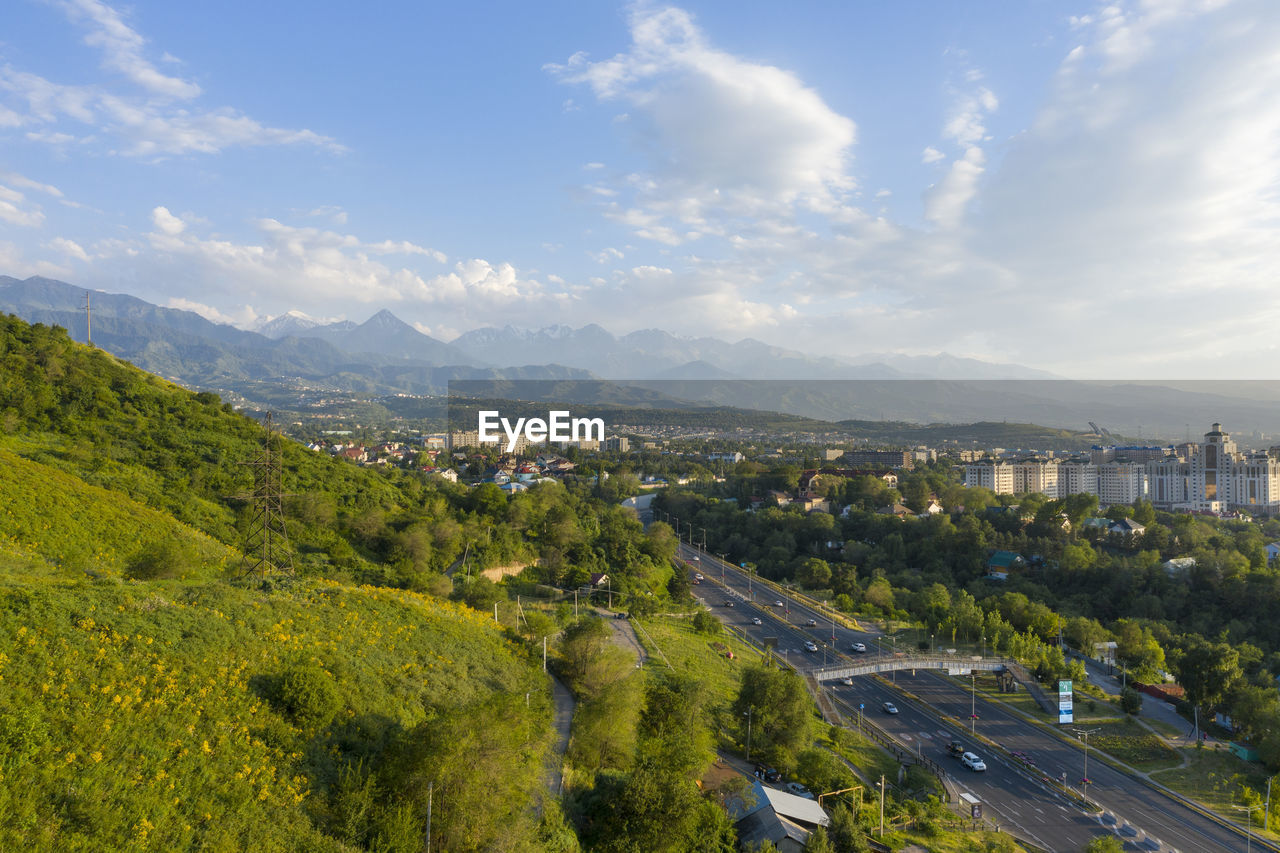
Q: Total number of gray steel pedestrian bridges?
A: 1